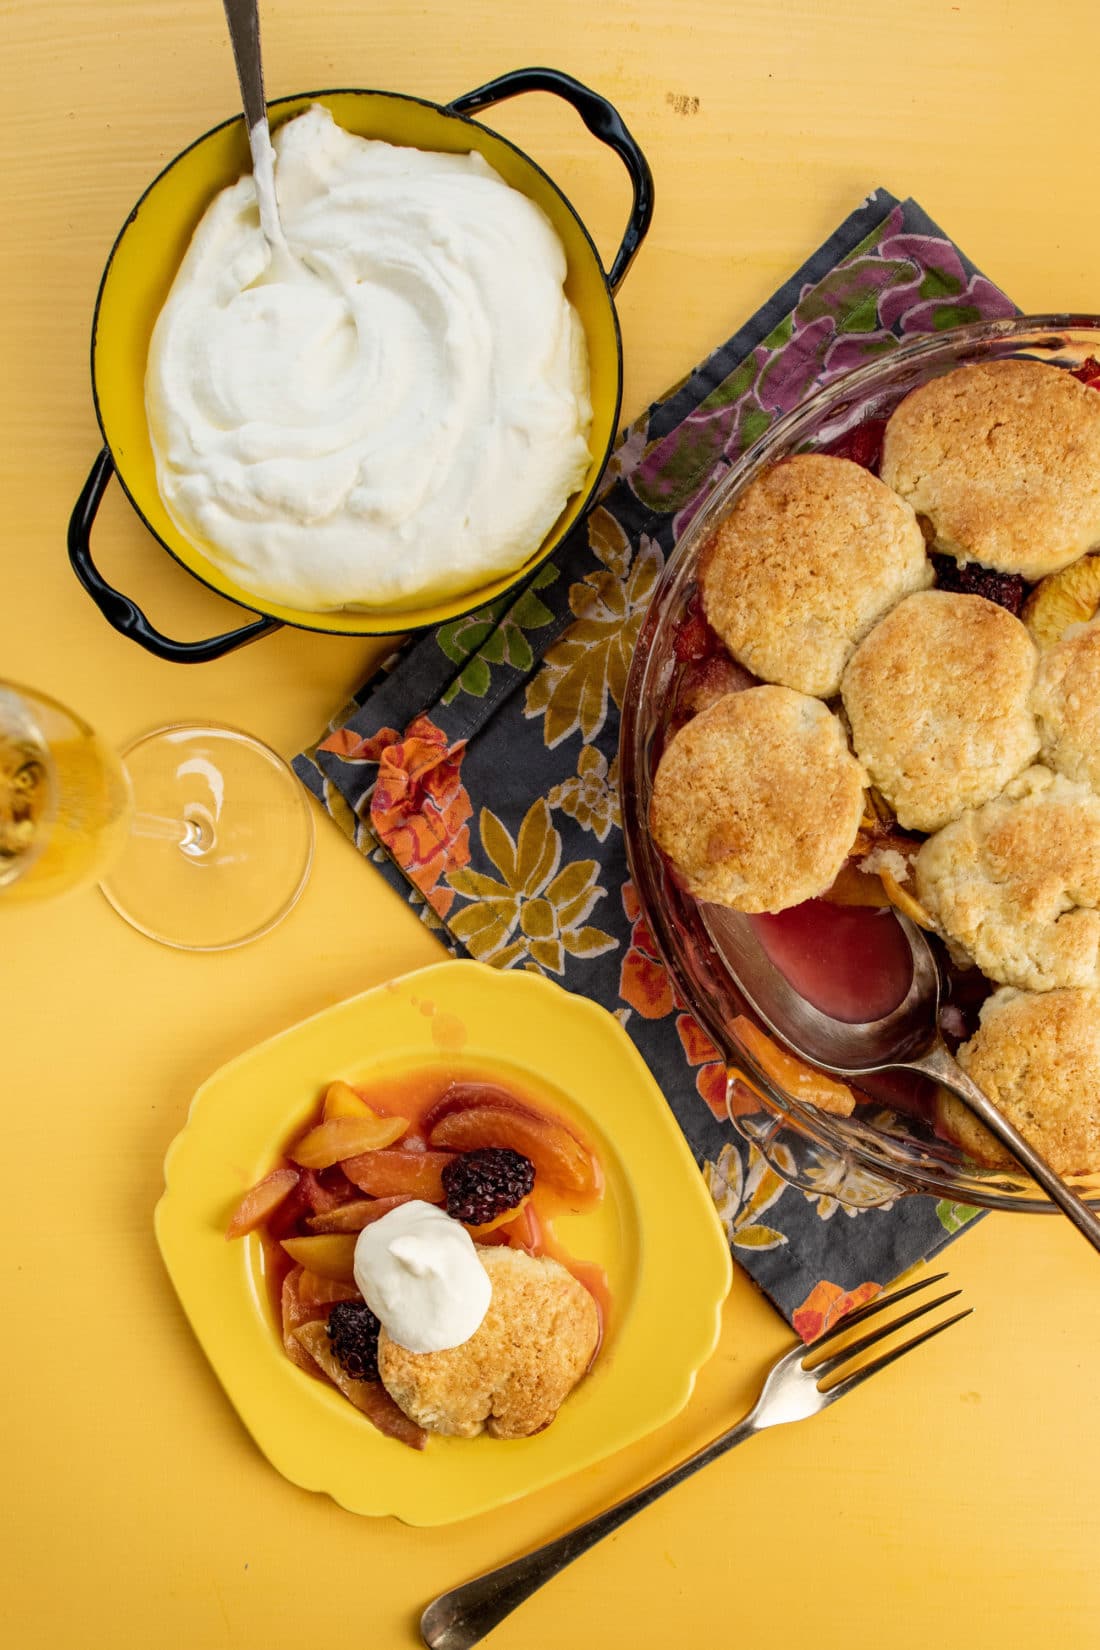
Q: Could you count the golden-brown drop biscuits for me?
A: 8